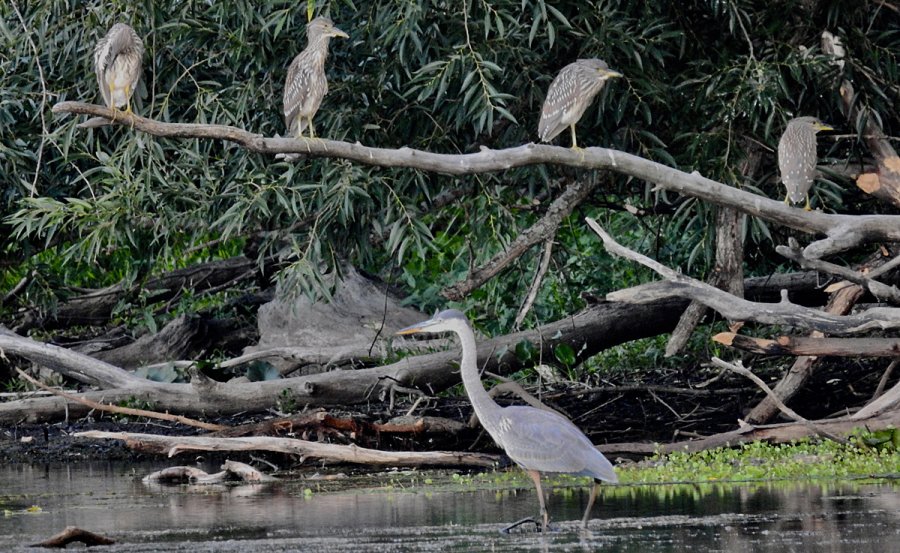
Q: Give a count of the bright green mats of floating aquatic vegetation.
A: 1